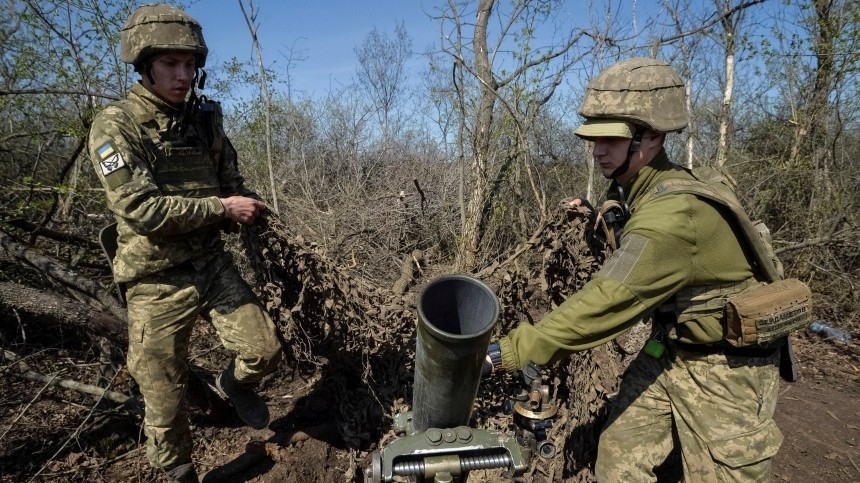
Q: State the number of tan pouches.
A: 1